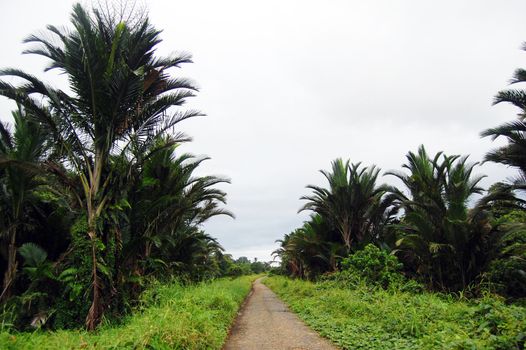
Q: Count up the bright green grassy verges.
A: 2